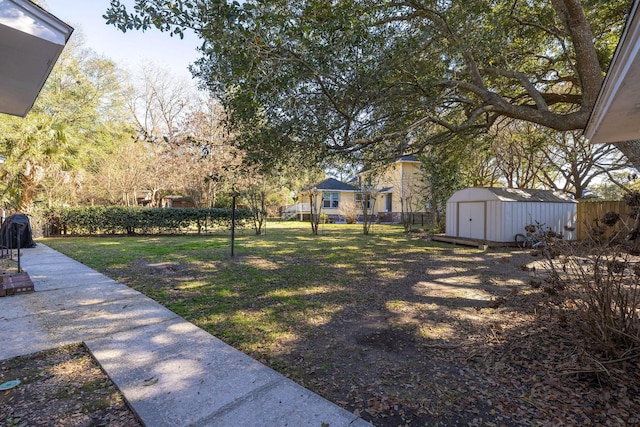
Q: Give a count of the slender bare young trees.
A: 4